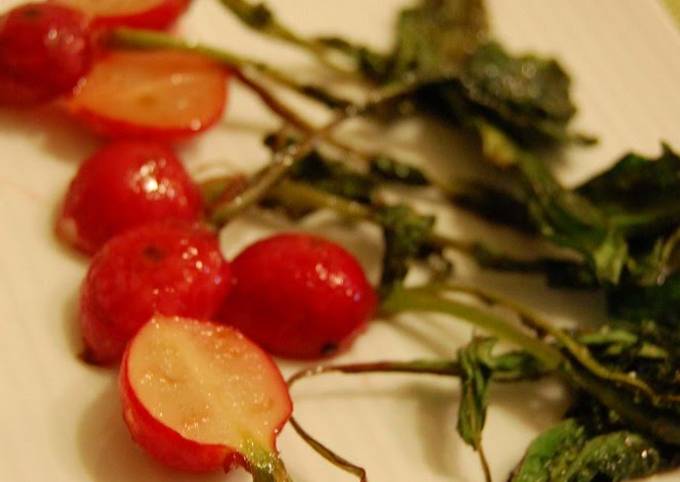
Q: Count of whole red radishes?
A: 4